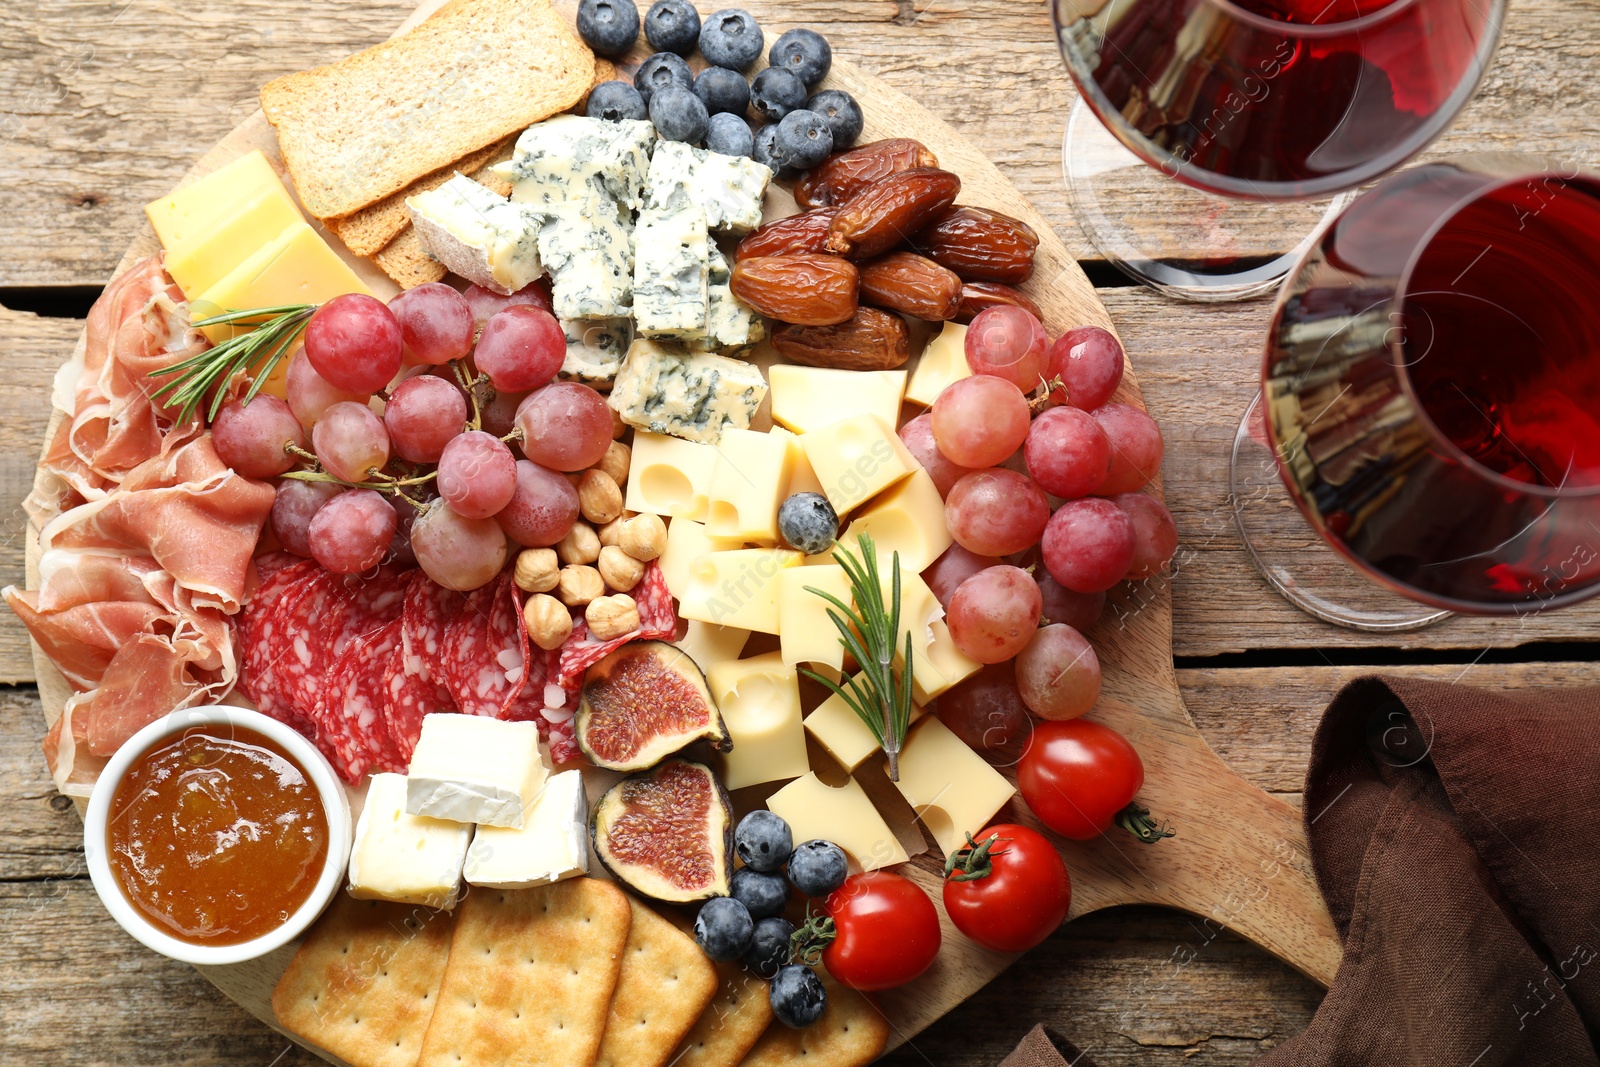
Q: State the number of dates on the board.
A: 8